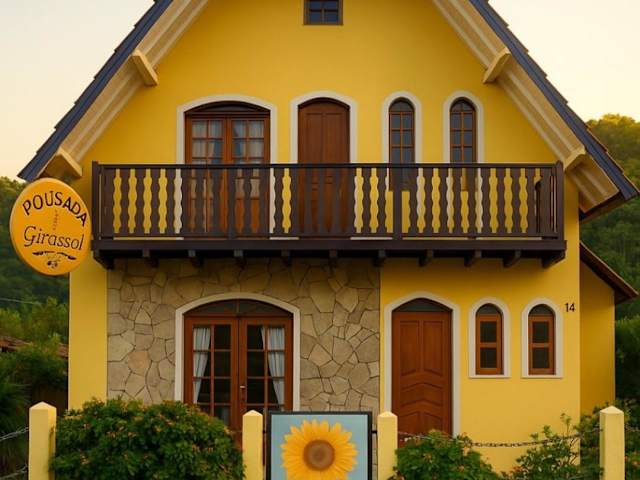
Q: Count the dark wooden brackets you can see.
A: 11